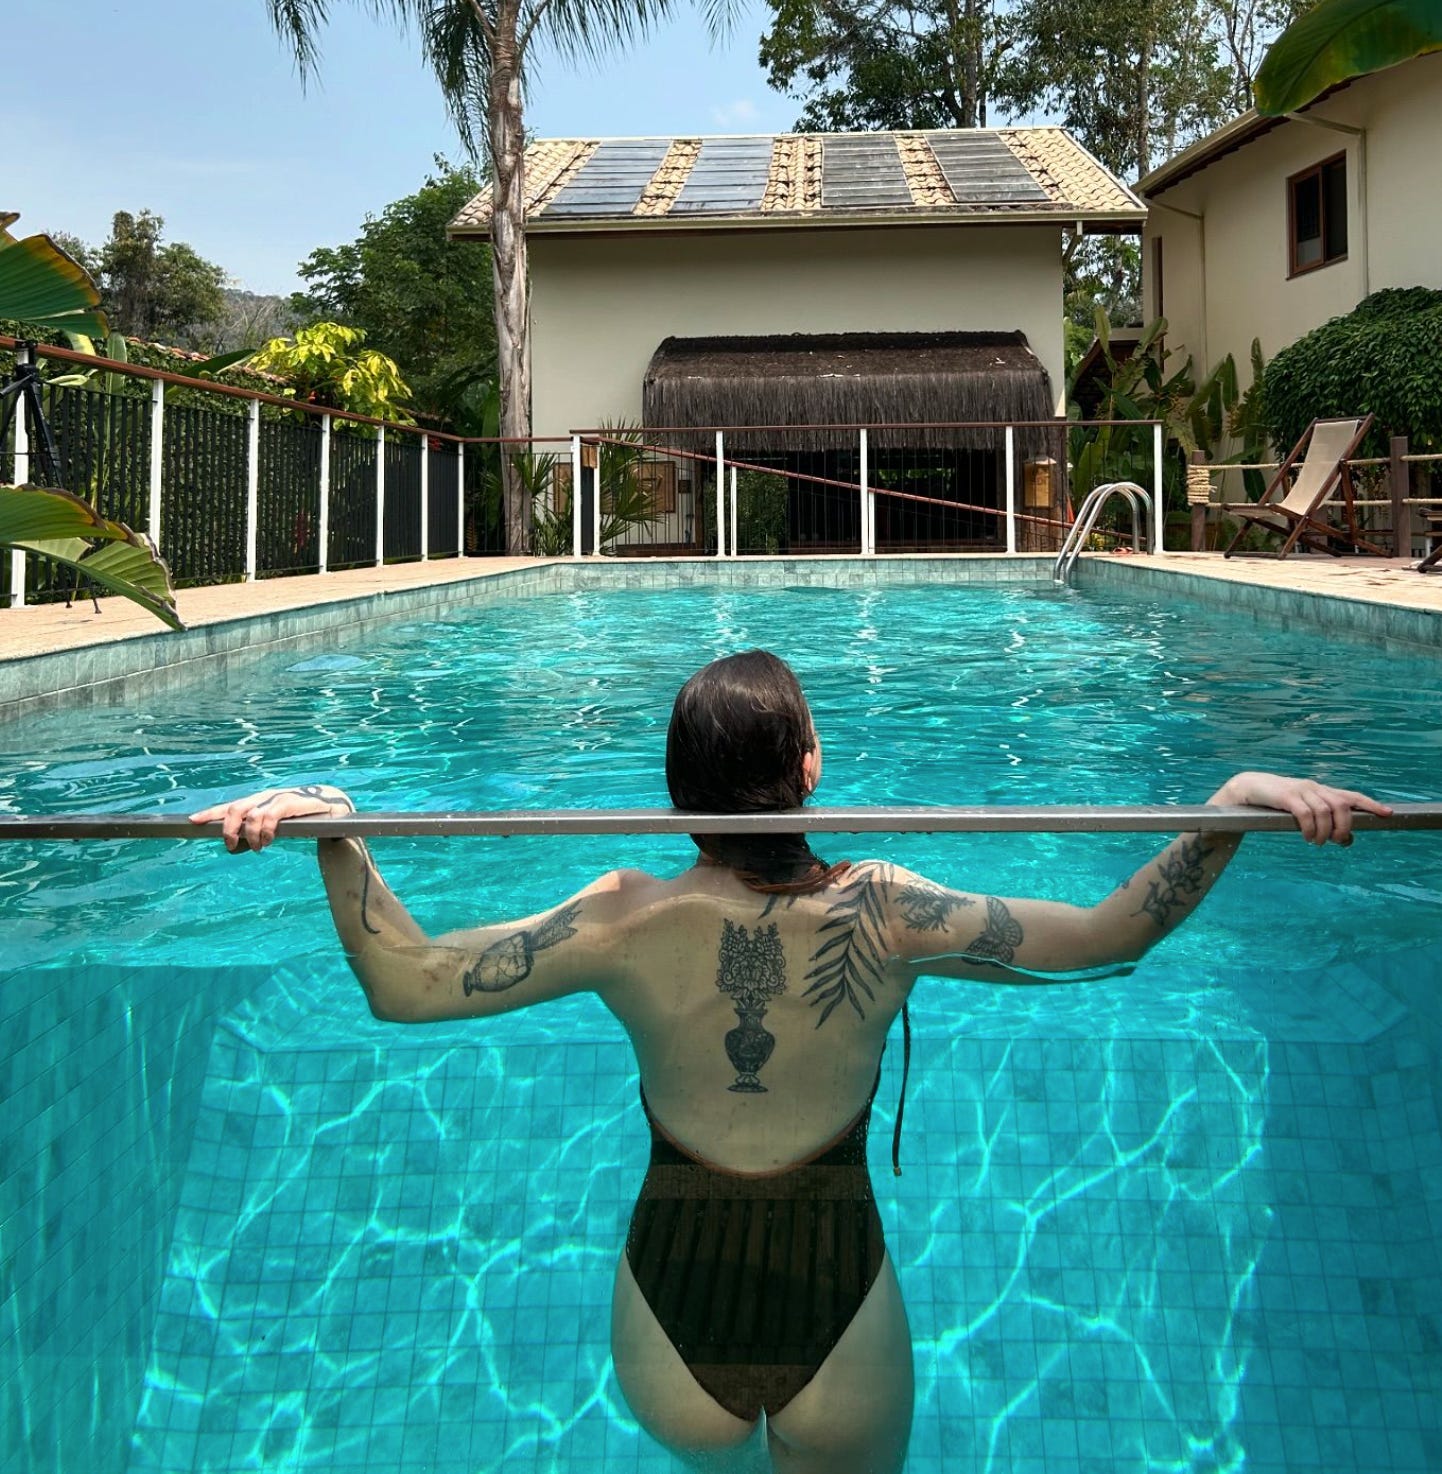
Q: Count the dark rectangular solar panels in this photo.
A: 4